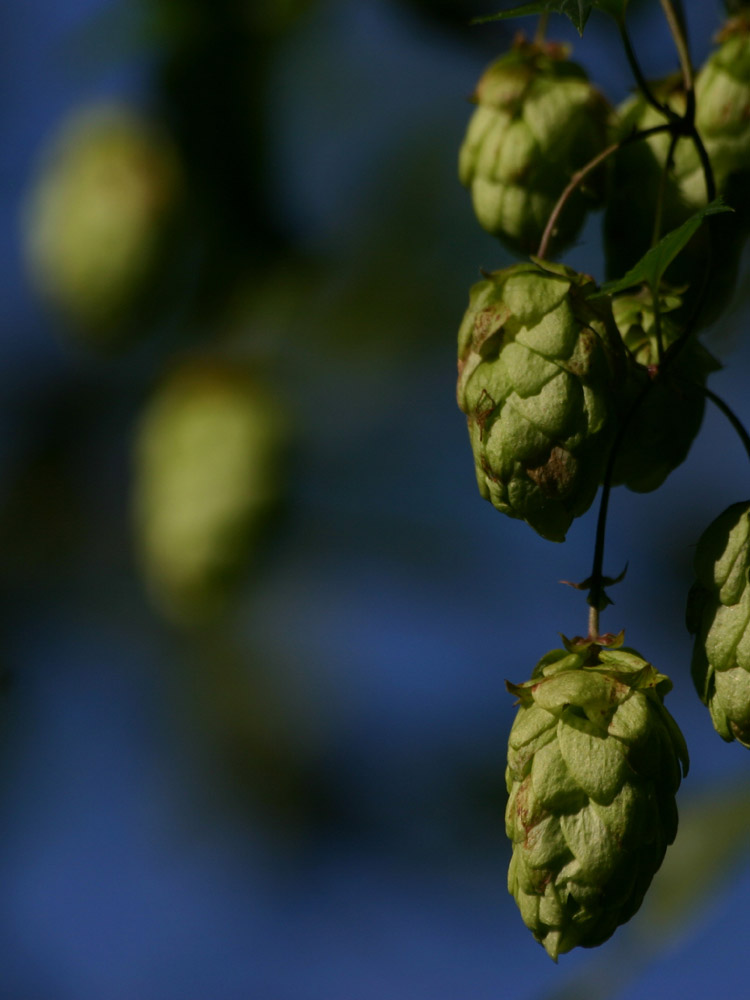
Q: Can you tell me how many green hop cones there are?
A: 9